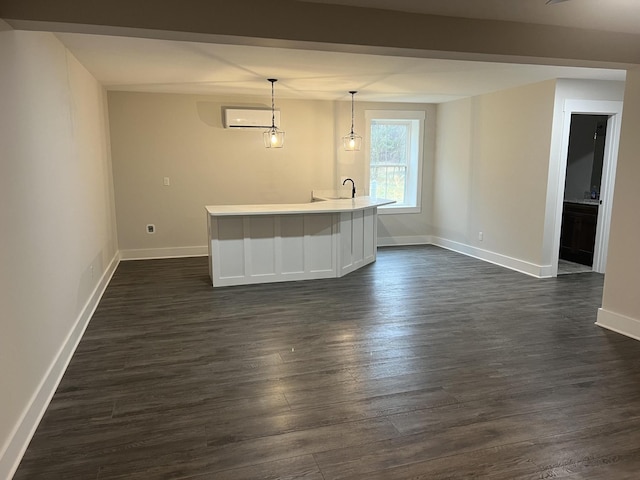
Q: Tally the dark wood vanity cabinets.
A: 1